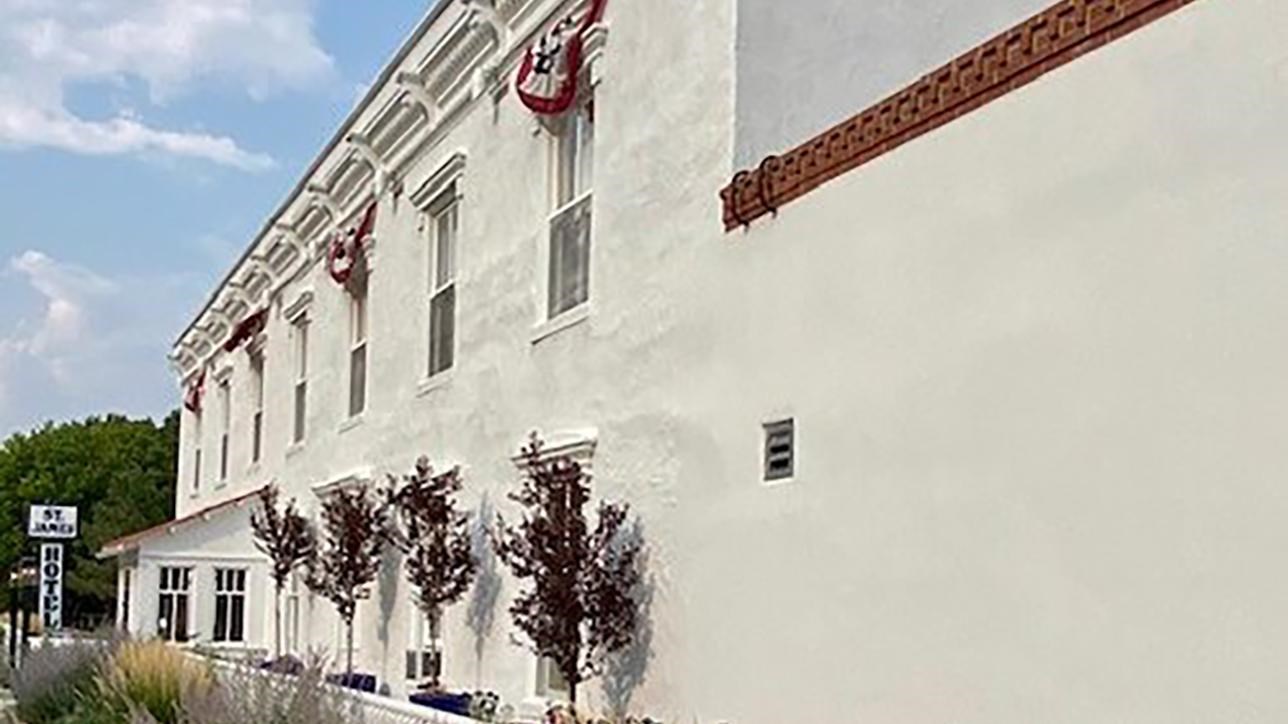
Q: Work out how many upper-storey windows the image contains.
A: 7